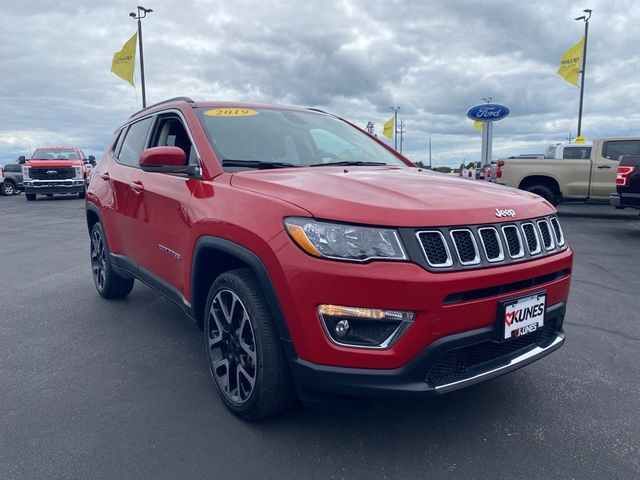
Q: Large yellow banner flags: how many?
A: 2